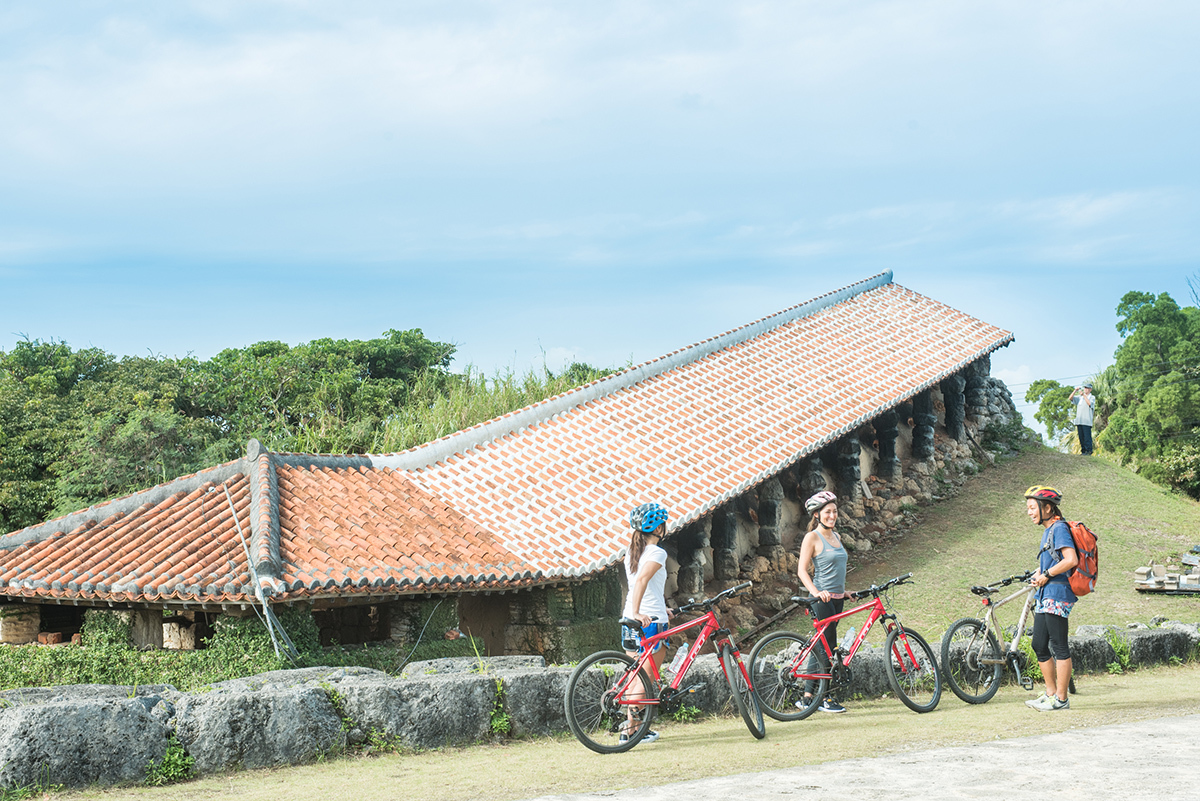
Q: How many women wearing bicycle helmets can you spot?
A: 3